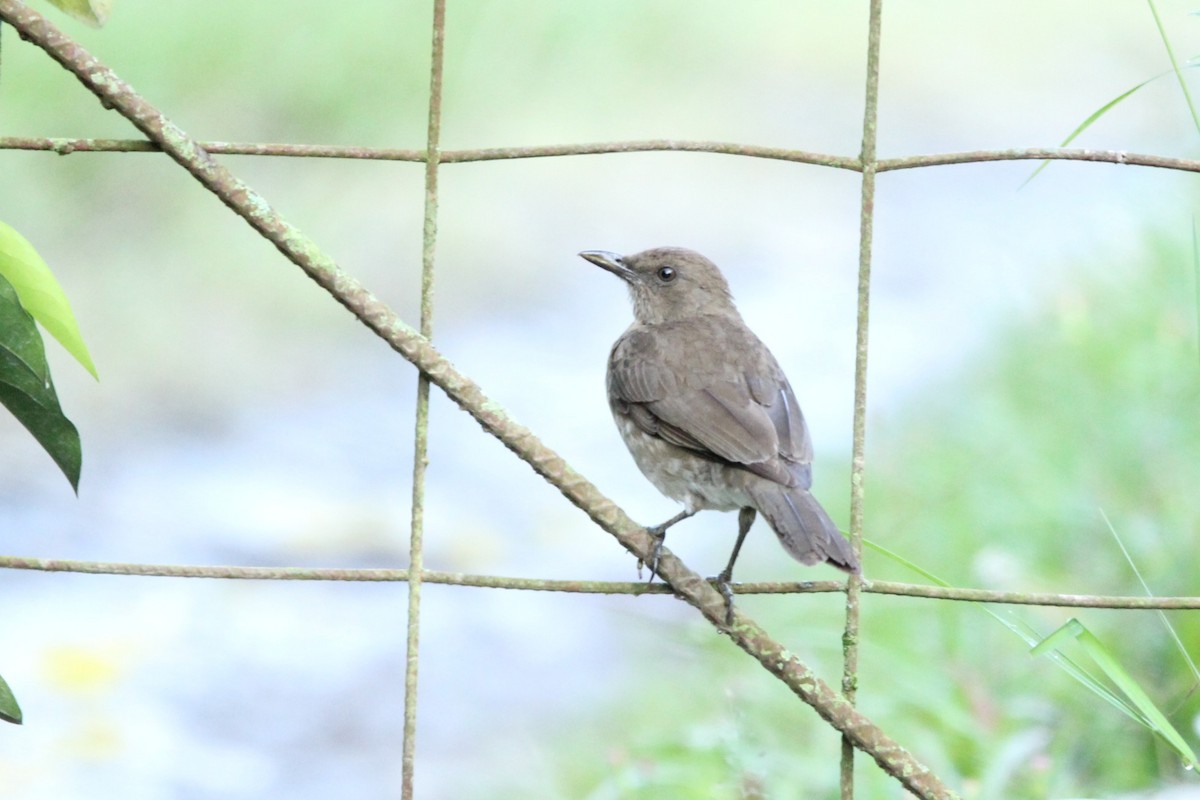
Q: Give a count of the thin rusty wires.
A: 4